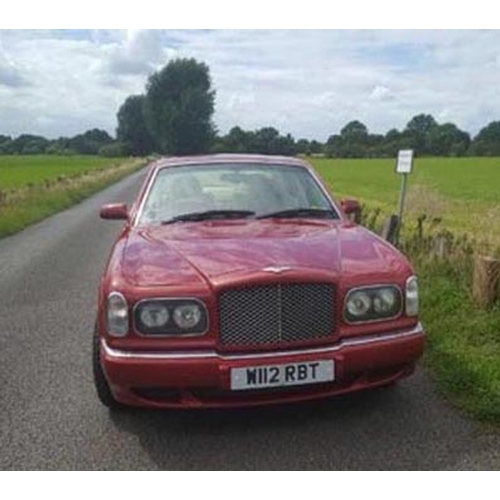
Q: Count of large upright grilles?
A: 1